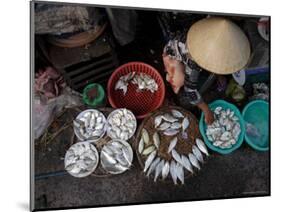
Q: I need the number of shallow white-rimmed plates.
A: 4